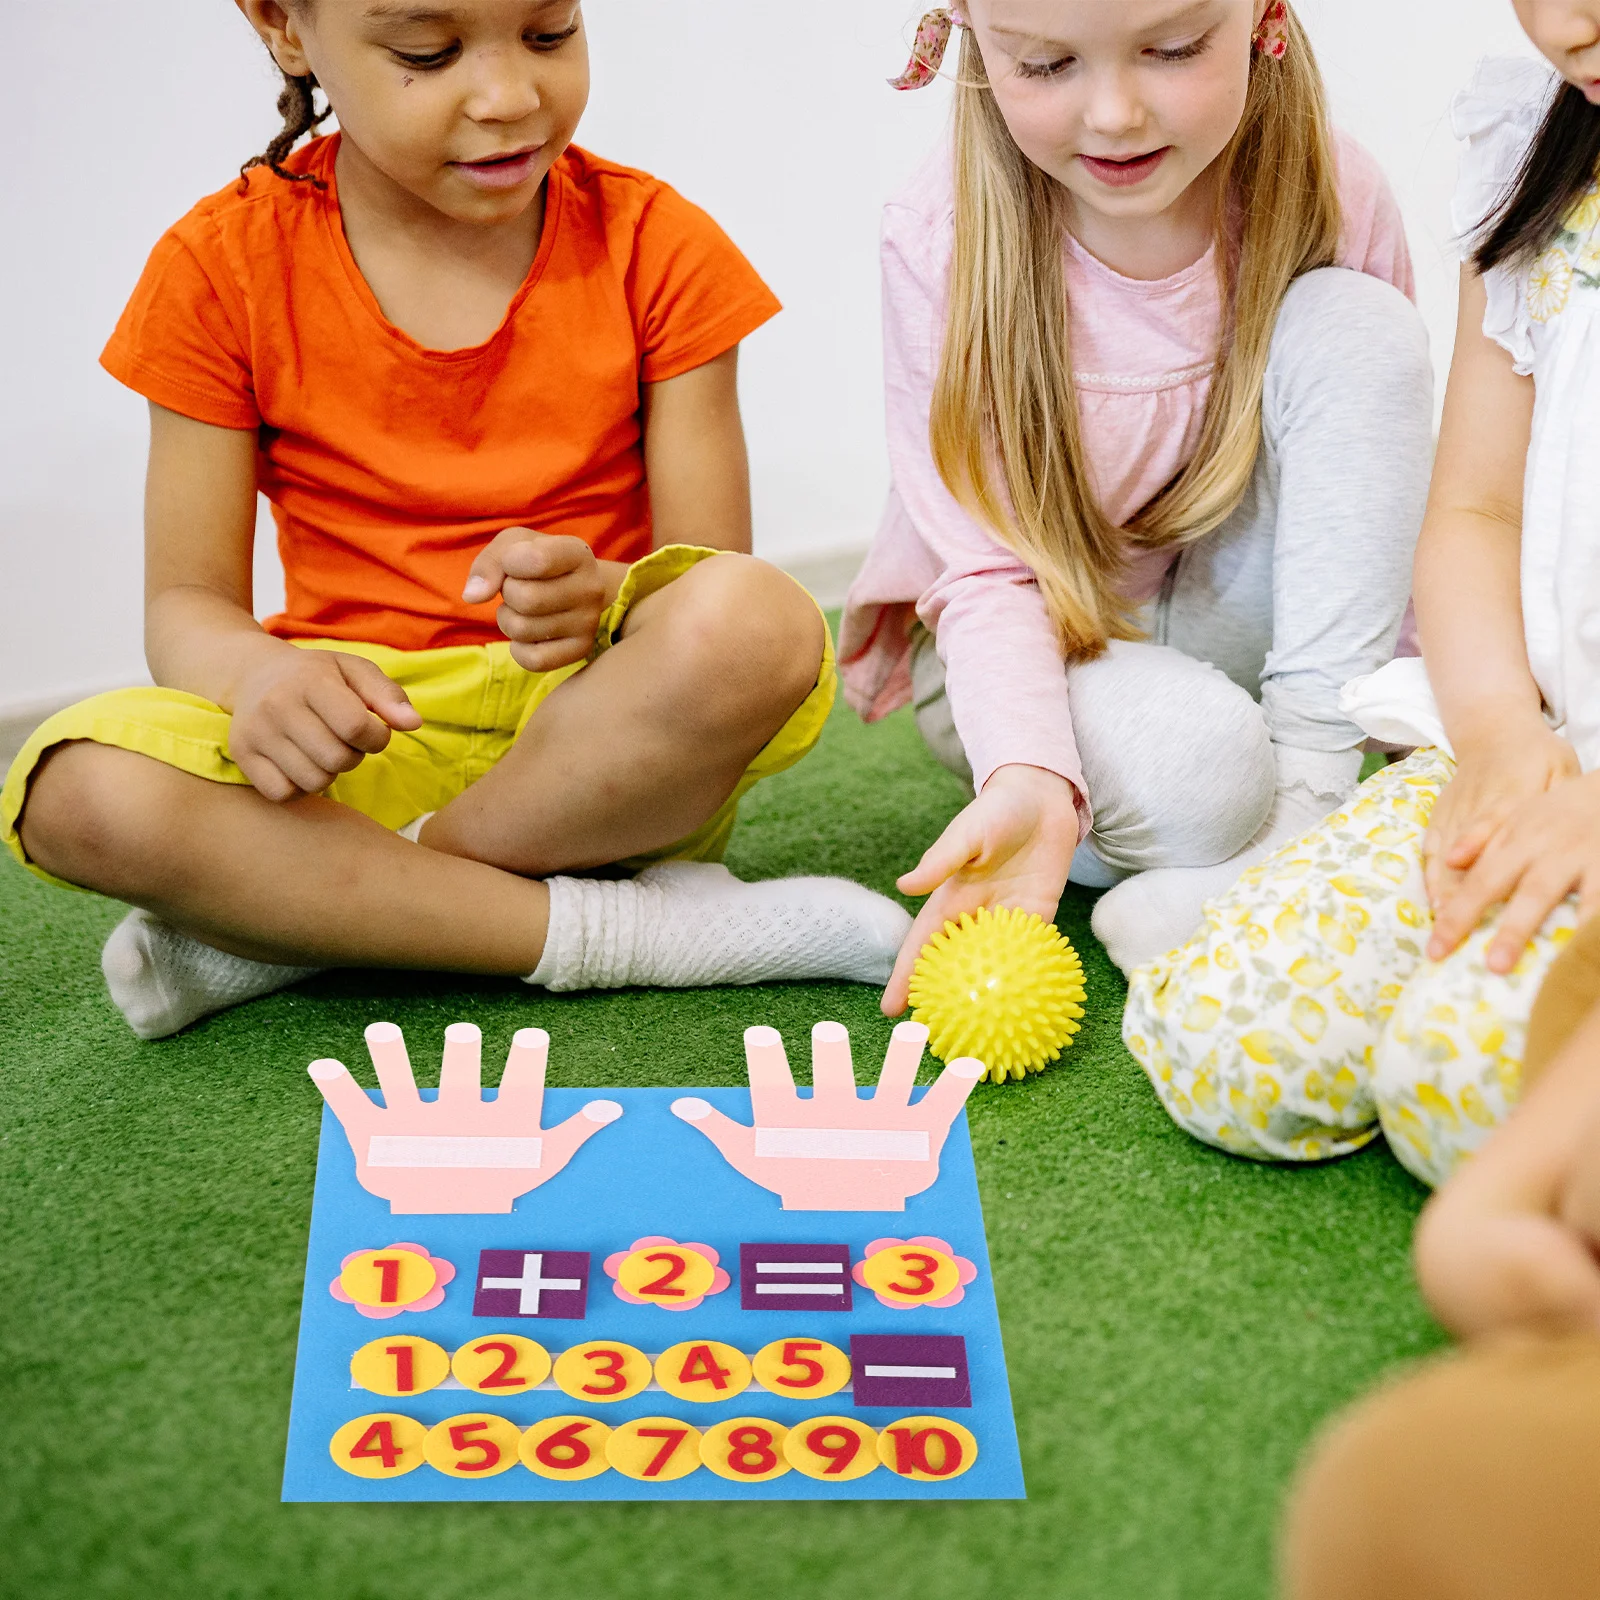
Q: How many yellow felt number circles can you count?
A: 15